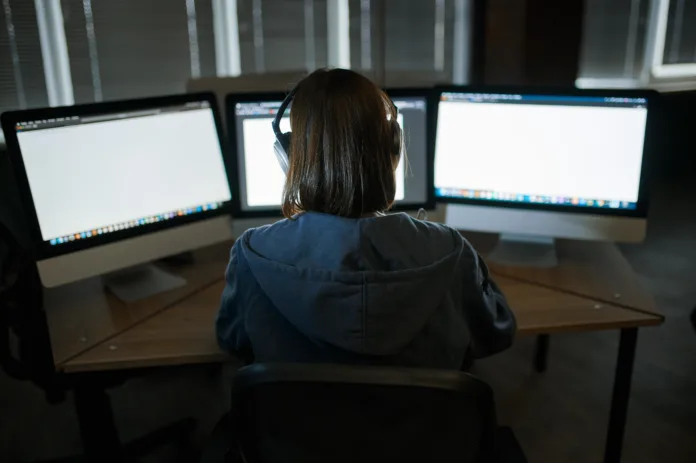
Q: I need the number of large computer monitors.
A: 3